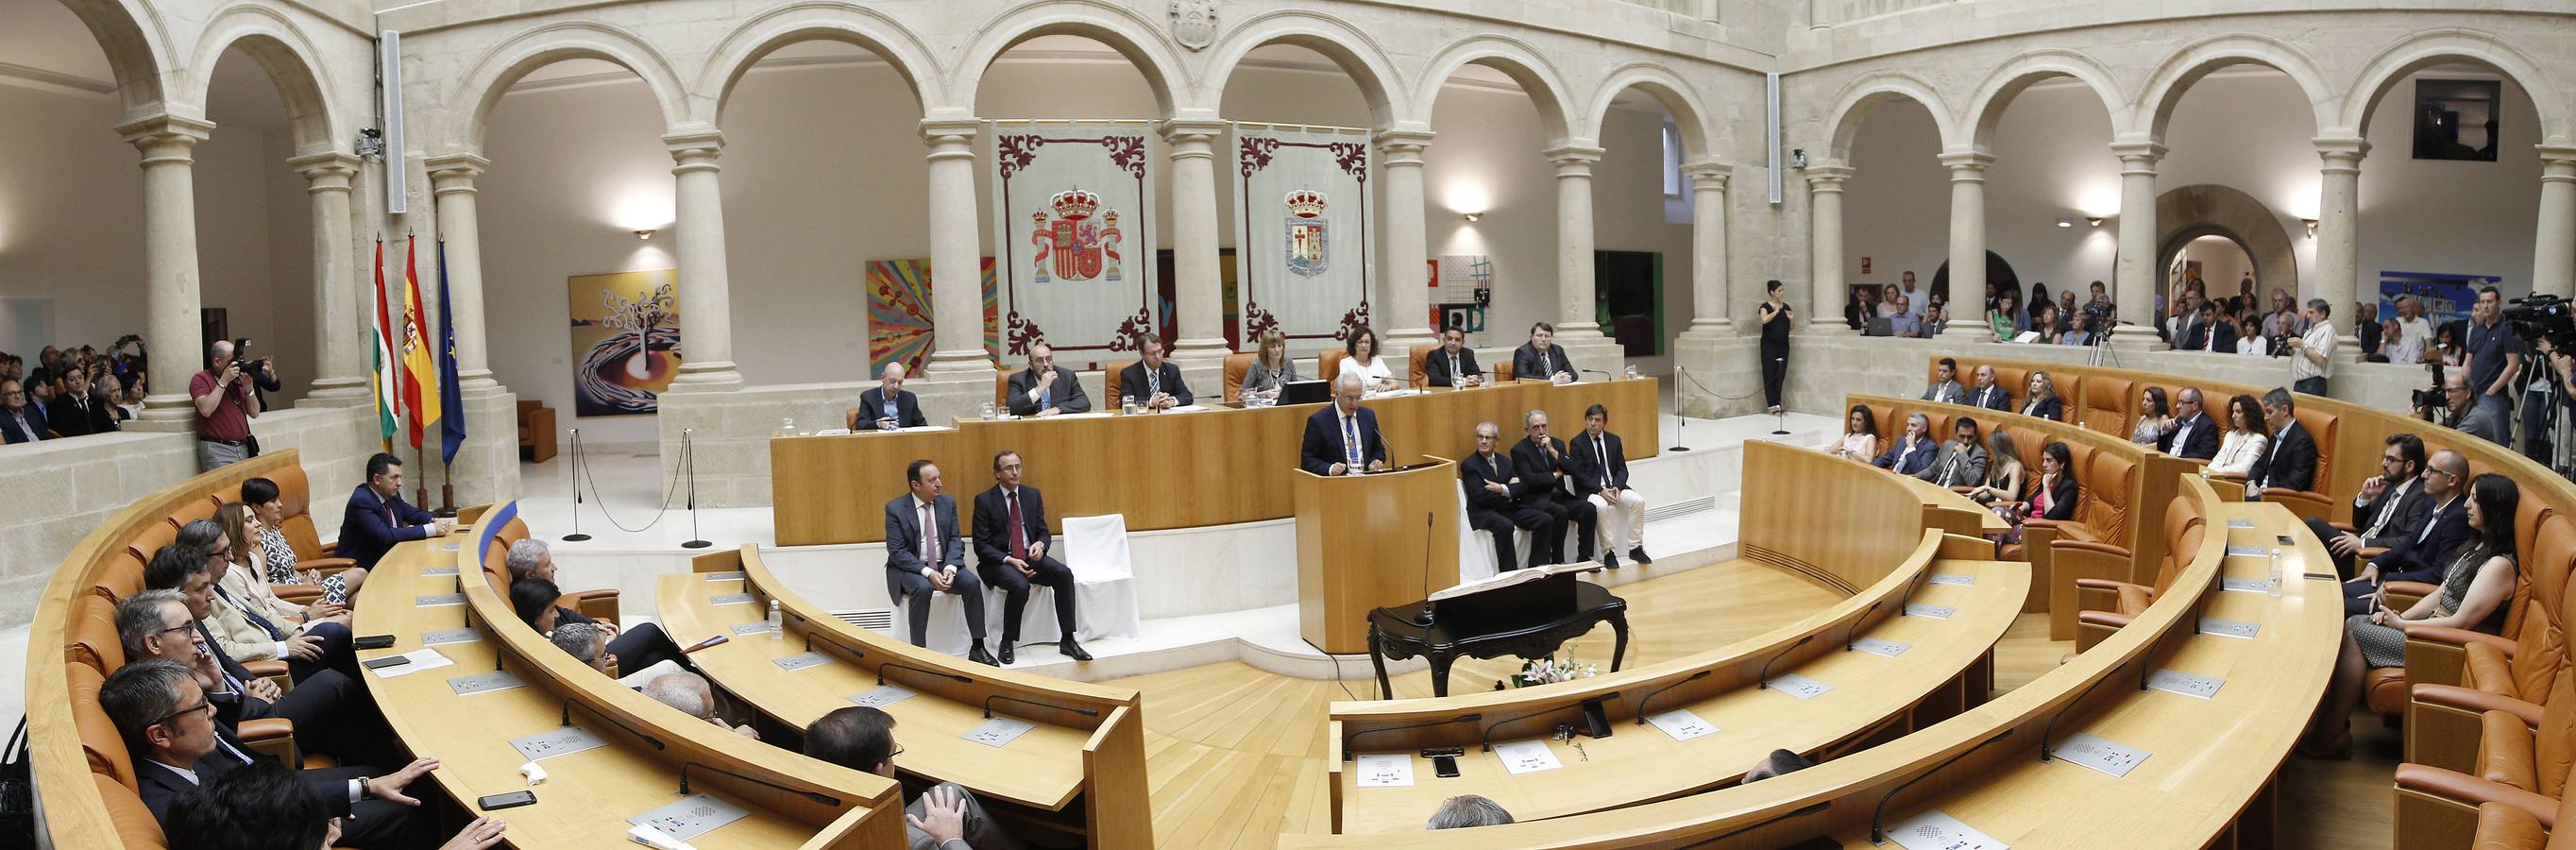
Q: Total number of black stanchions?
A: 4